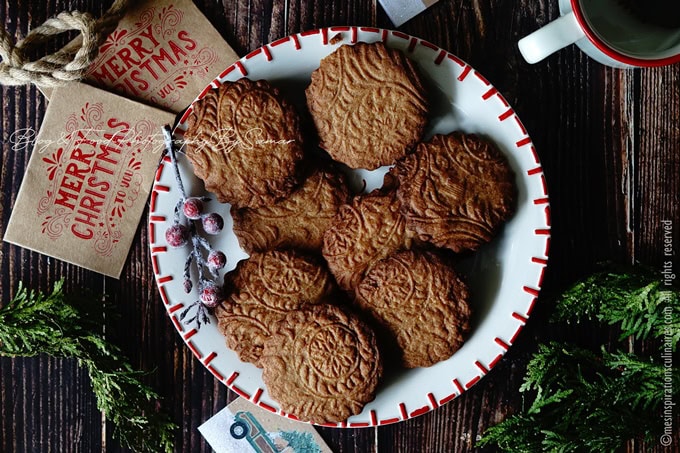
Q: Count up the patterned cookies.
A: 8